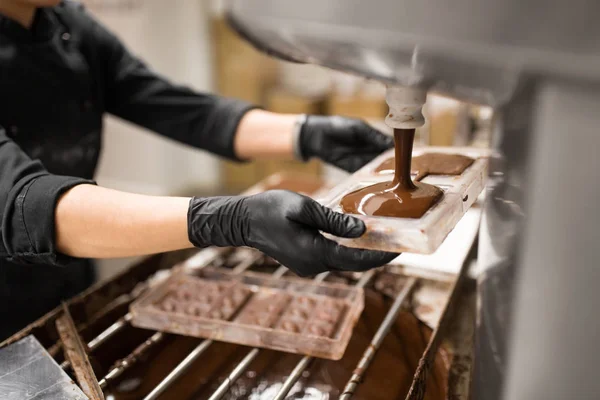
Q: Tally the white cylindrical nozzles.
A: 1